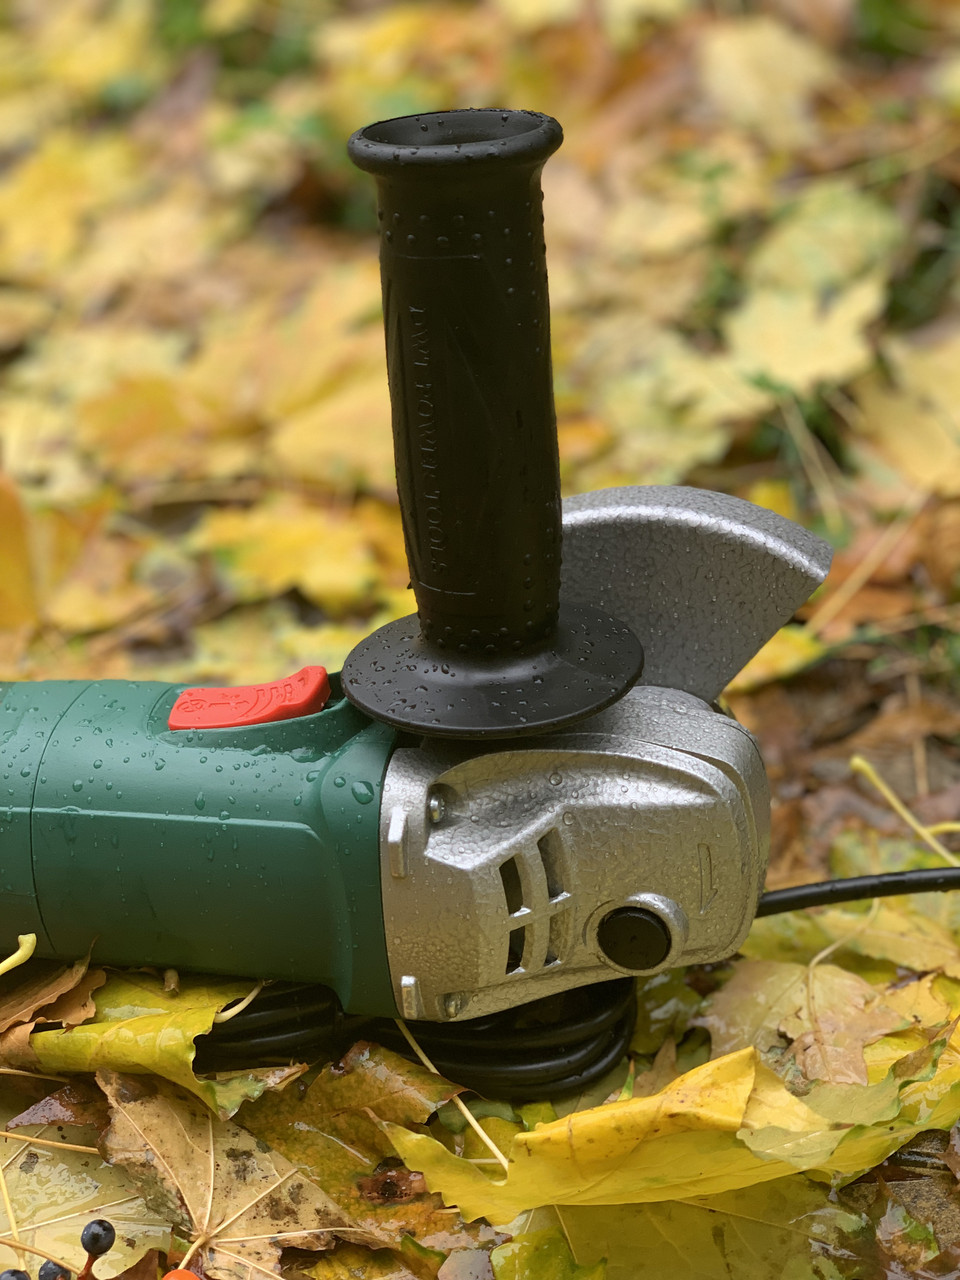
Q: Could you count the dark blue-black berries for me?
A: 3